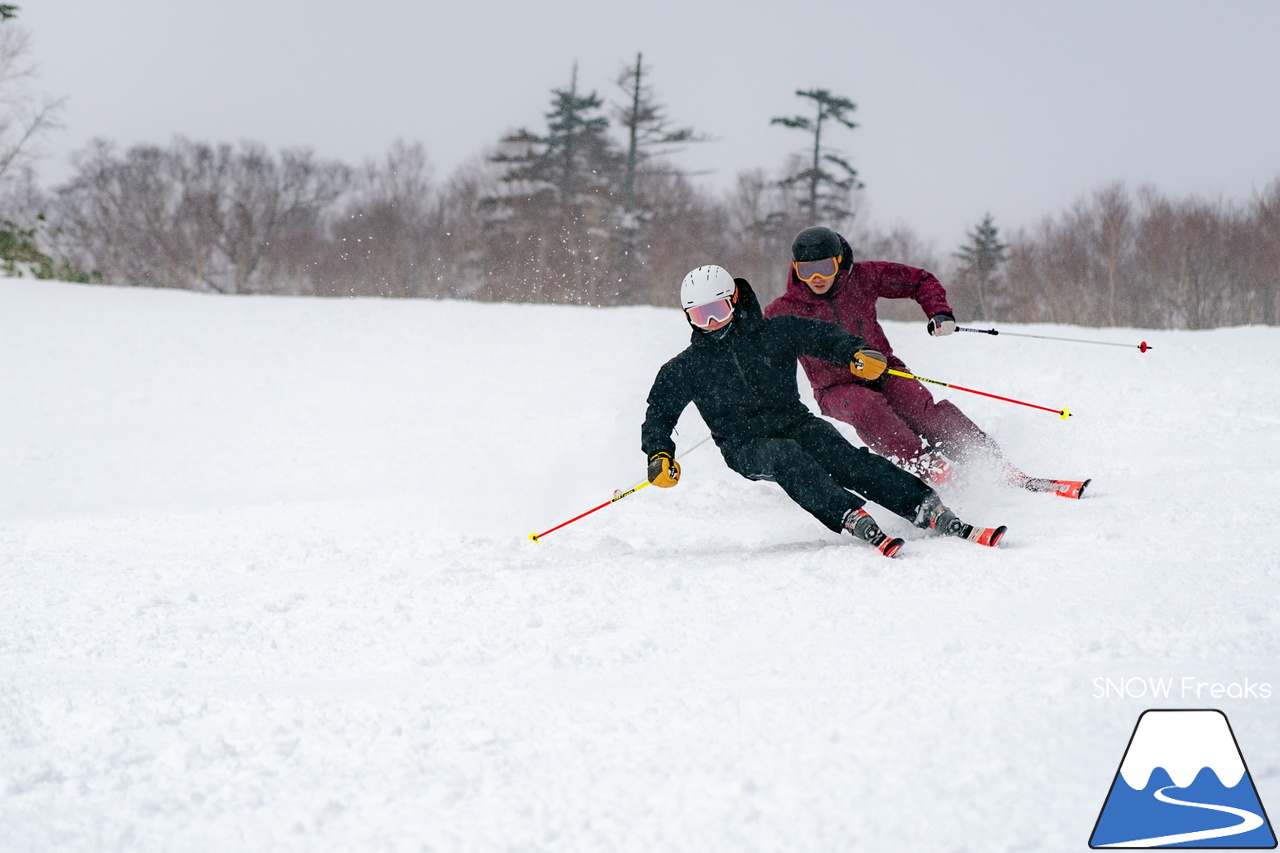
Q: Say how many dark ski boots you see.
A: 2